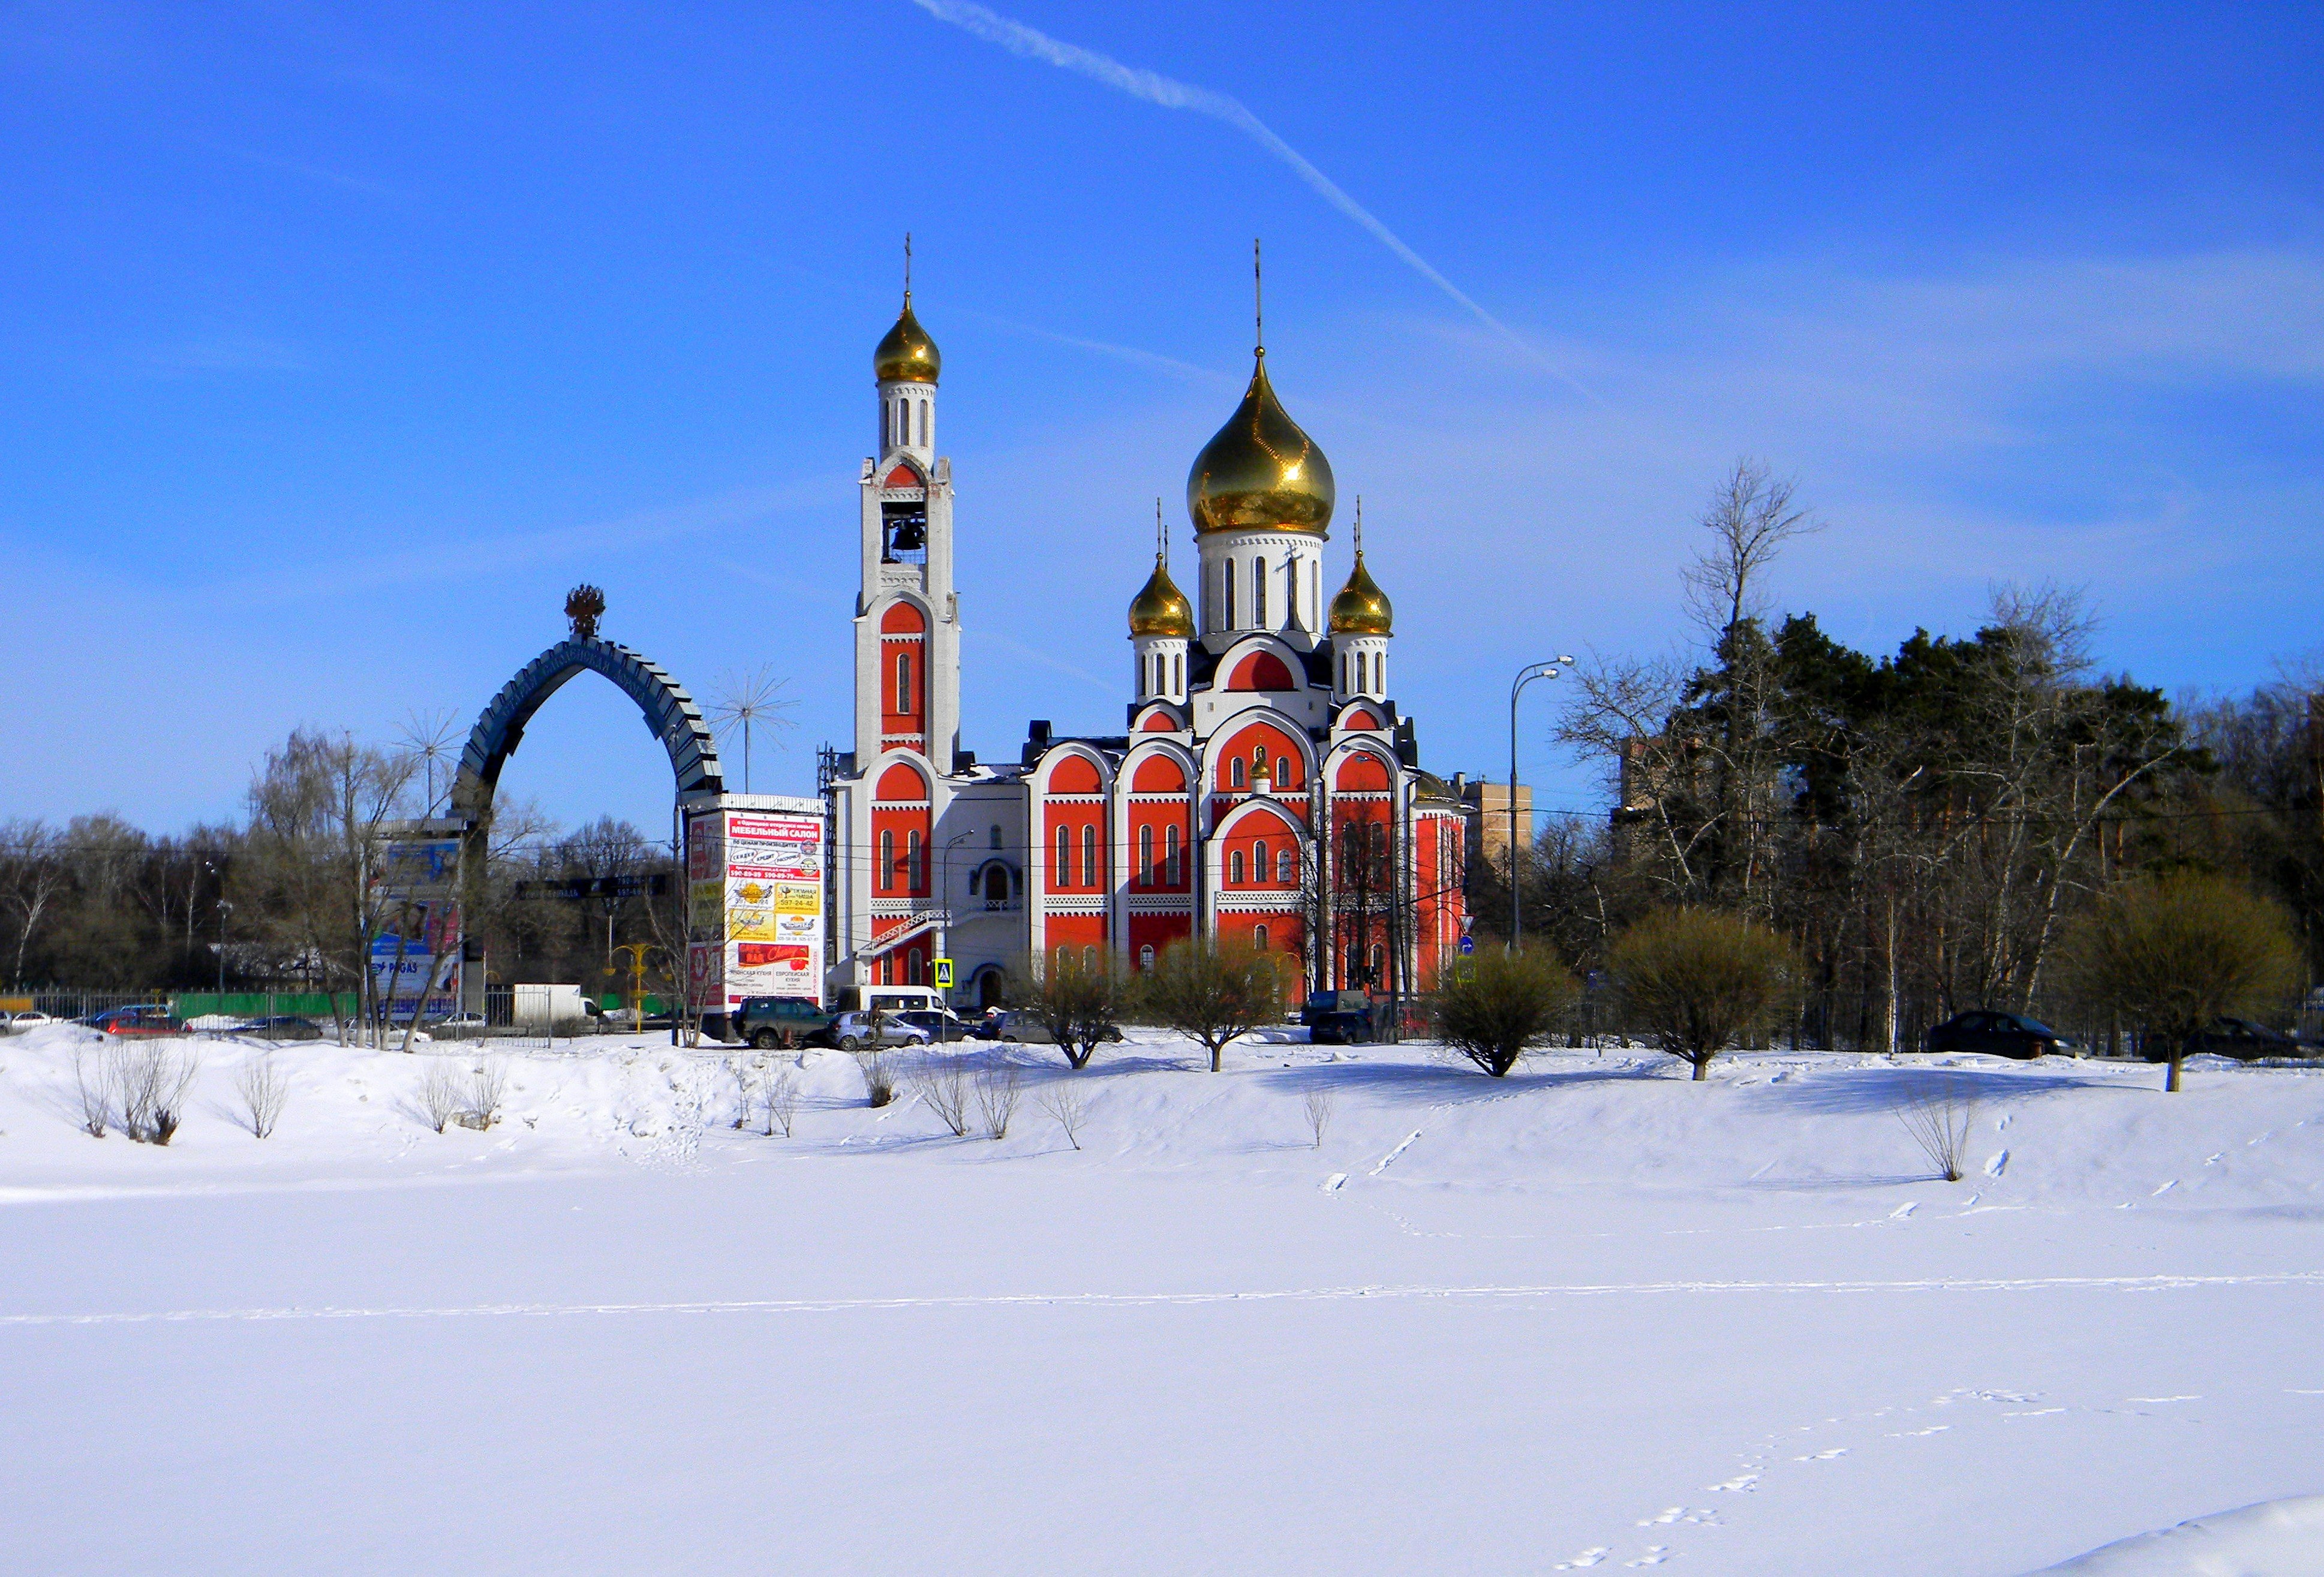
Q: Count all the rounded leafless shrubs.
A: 5